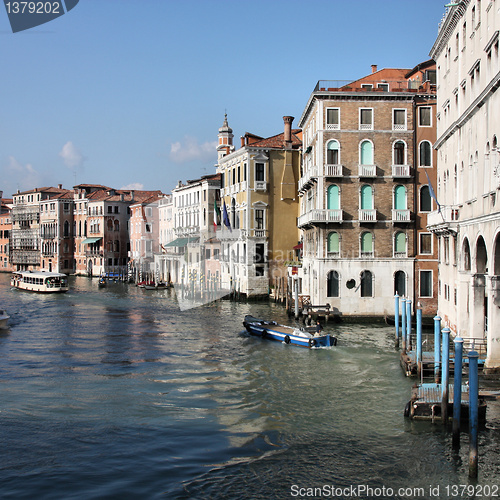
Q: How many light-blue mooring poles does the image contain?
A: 8